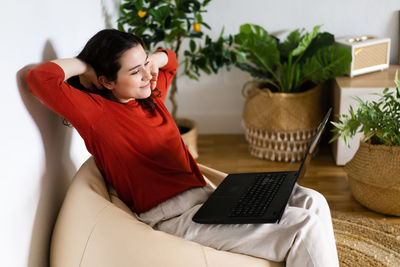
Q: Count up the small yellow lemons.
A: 2